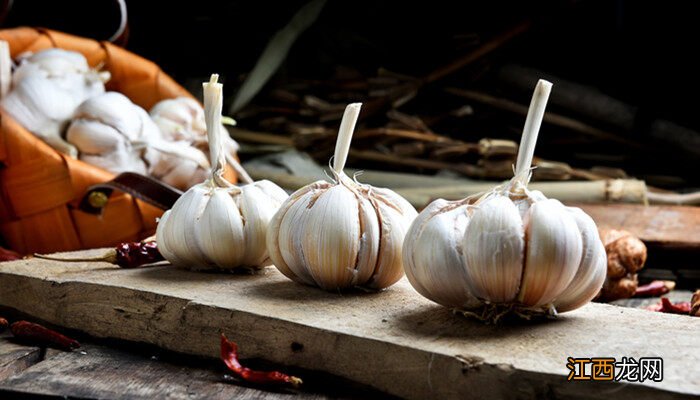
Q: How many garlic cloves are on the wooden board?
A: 3